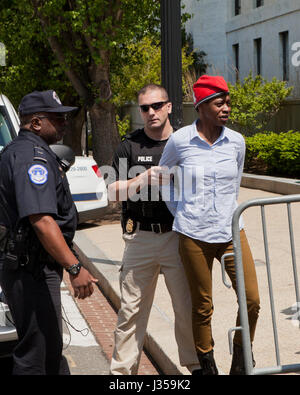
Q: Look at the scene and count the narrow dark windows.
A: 5